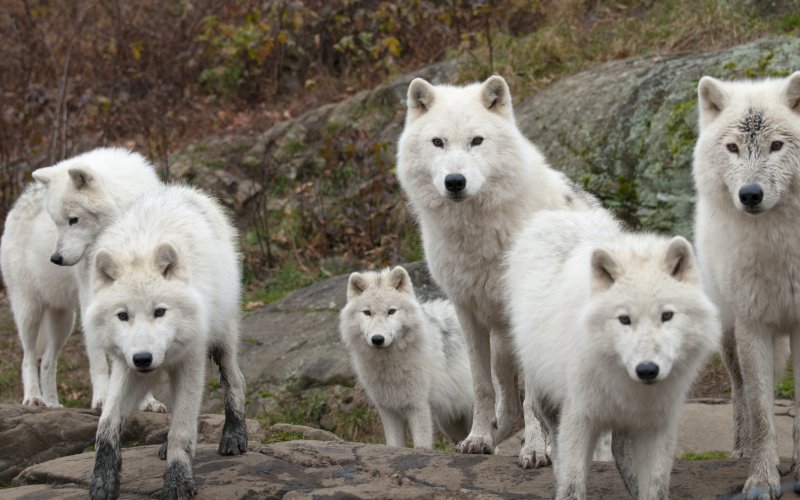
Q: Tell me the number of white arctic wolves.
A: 6